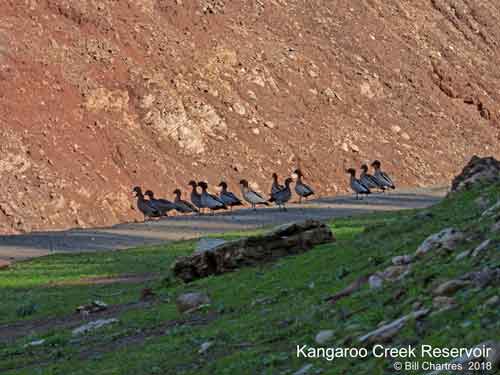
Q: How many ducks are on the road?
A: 13